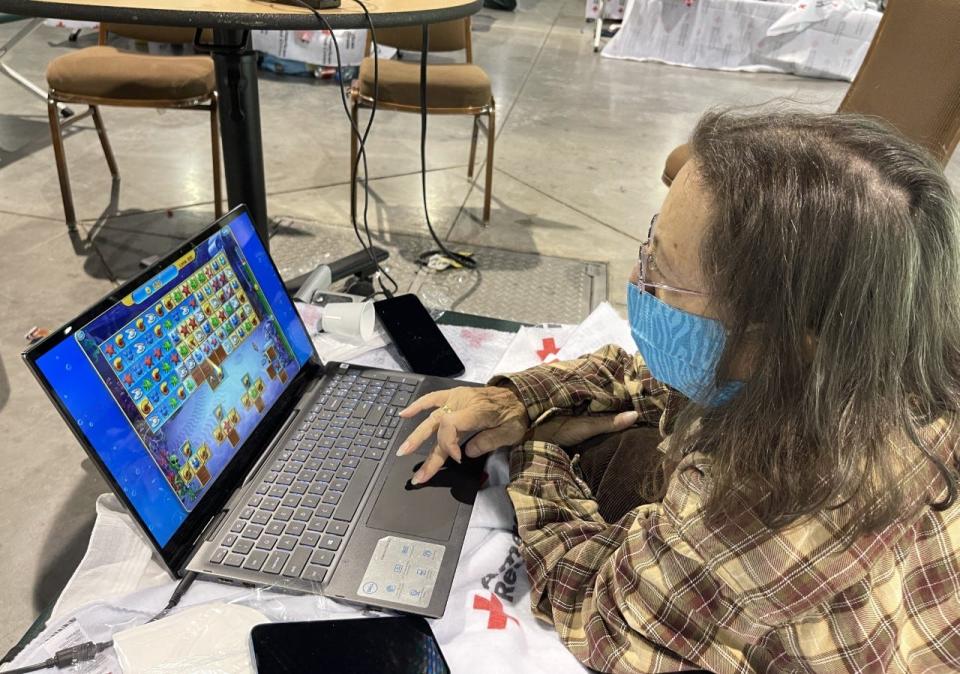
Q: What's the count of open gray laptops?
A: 1